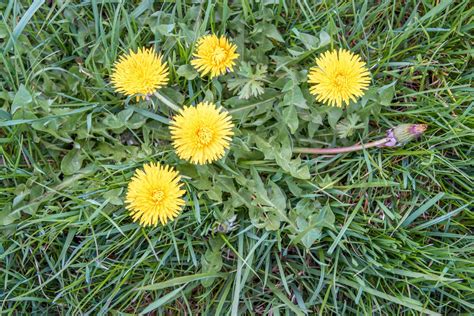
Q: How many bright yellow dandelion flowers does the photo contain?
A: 5